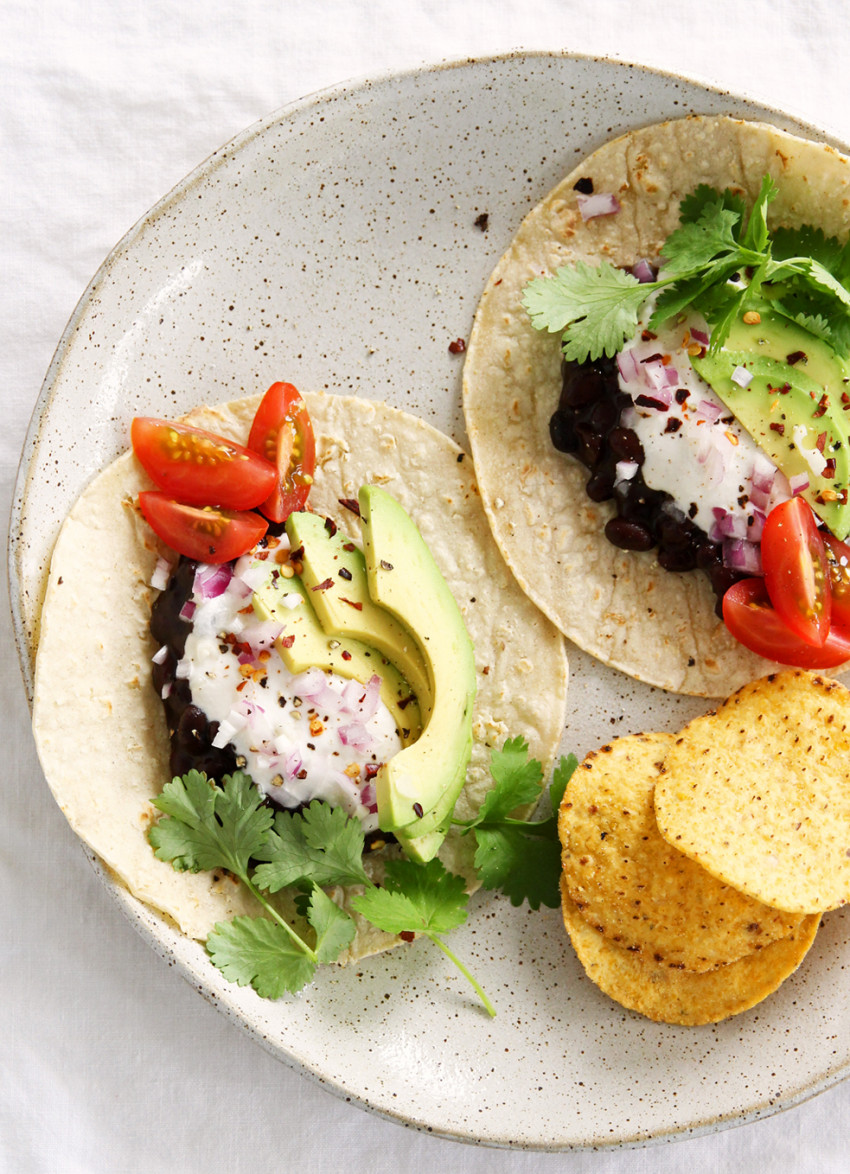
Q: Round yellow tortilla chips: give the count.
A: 3